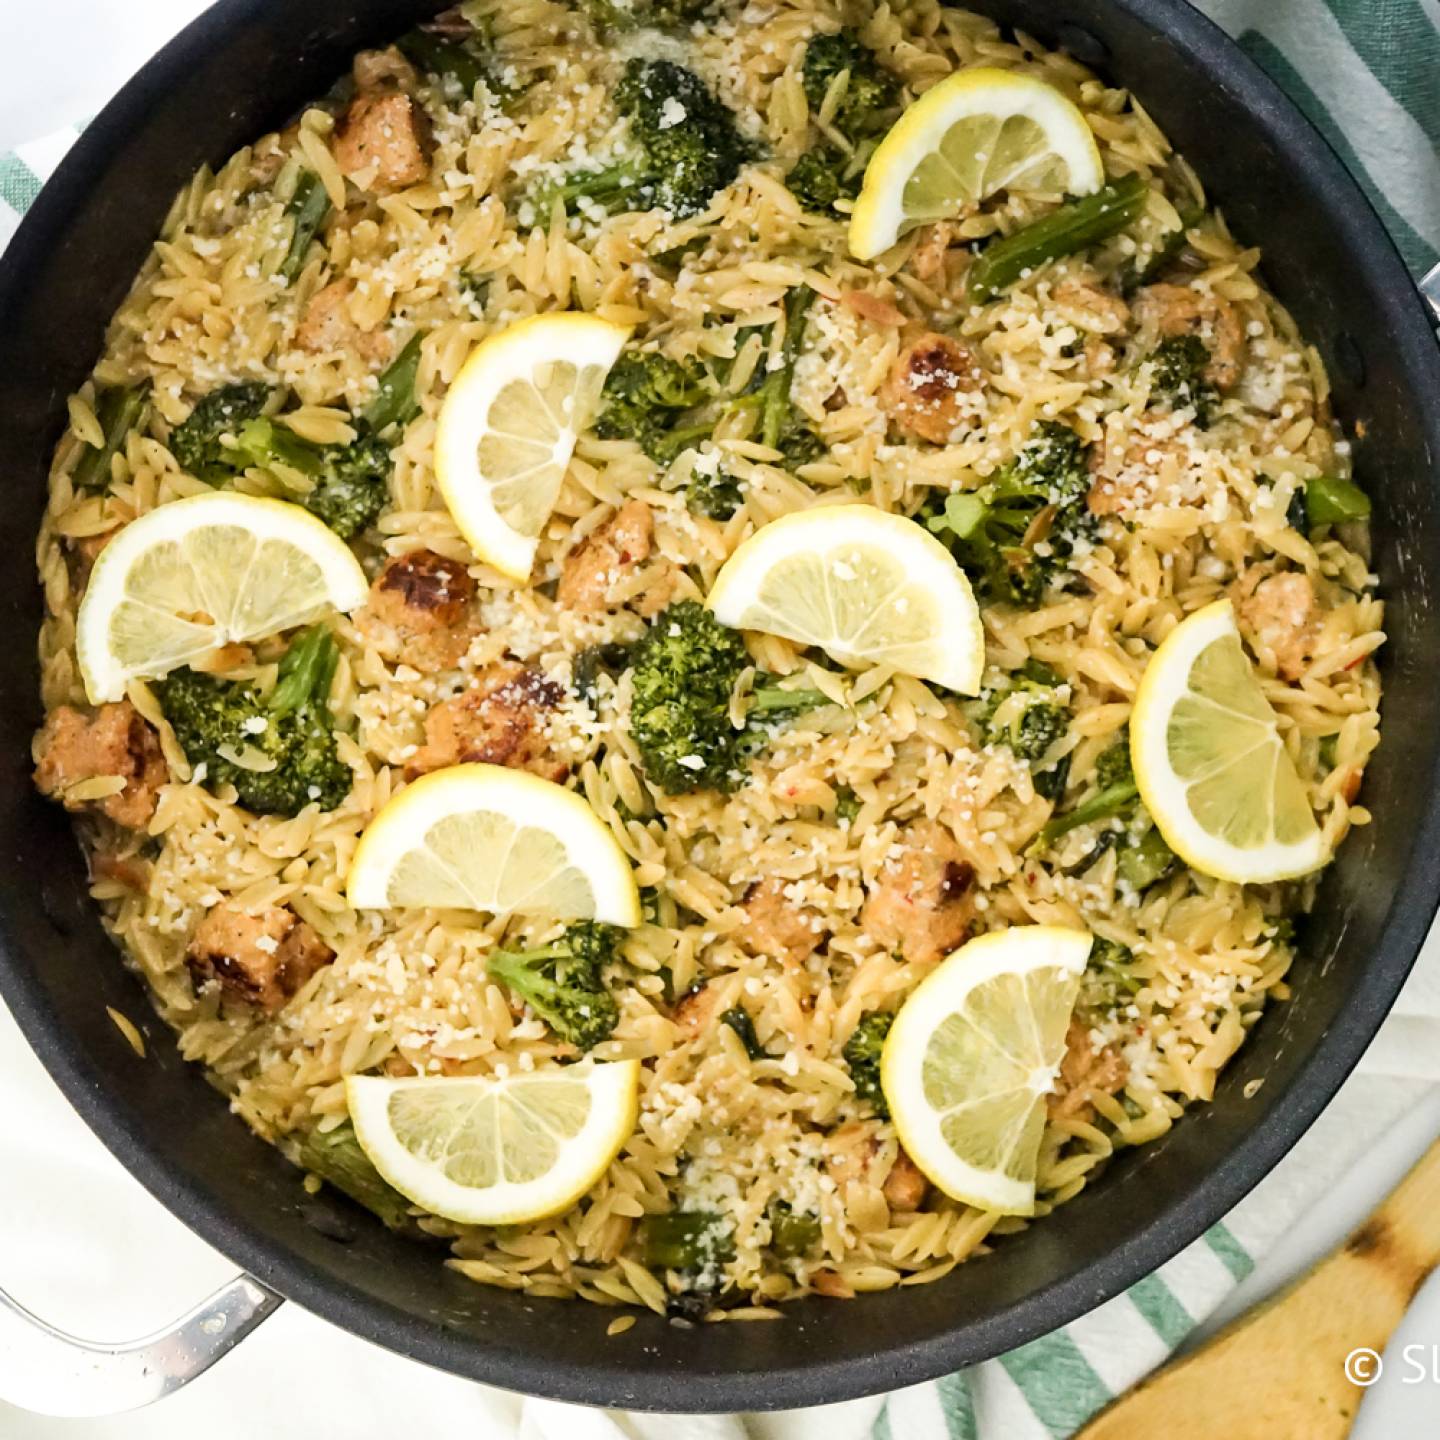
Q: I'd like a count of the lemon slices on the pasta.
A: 8